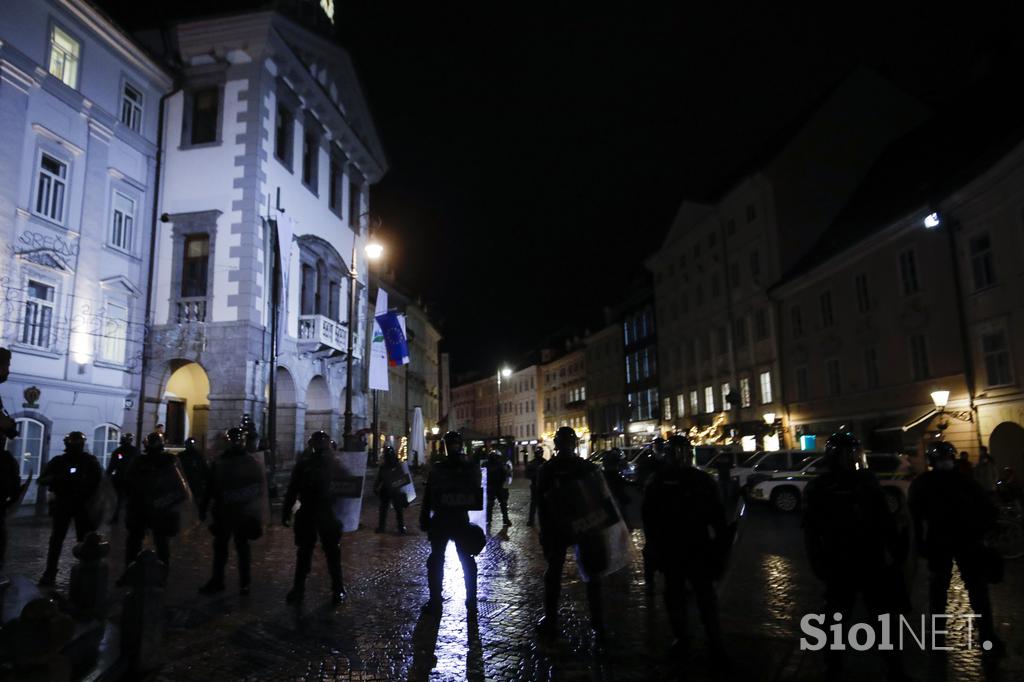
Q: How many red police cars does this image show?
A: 0